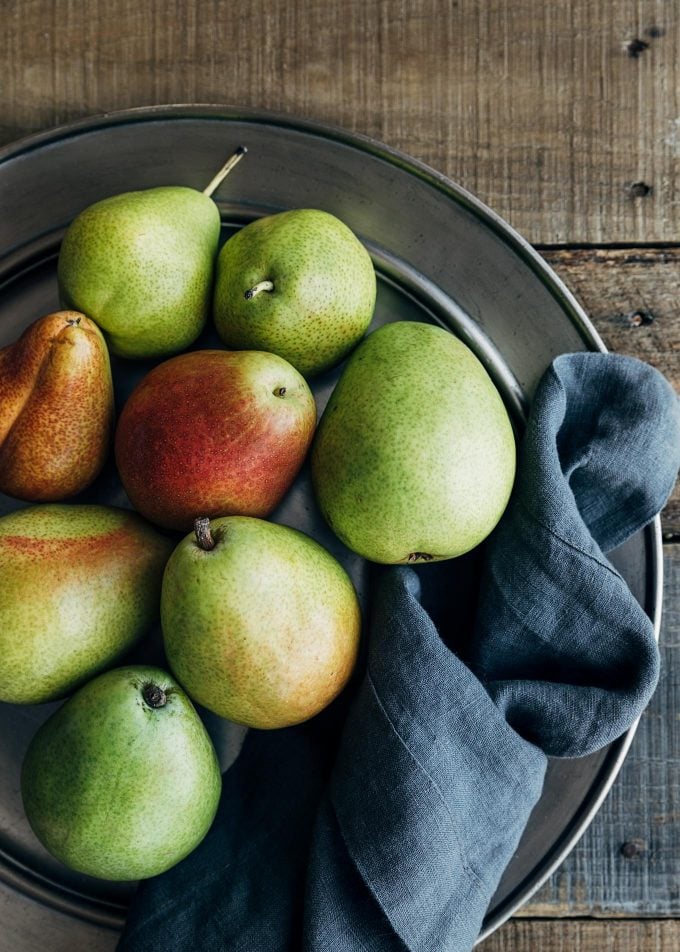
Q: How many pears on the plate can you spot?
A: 8